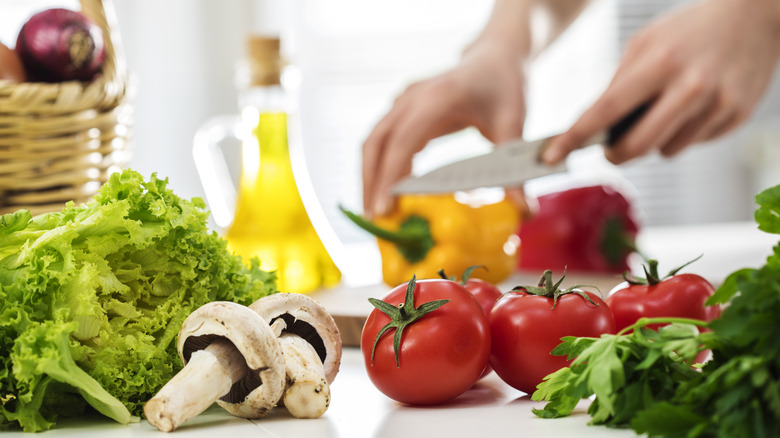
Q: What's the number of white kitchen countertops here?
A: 1